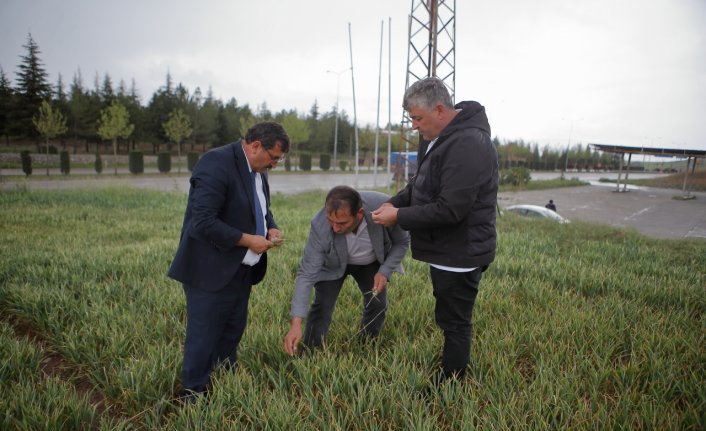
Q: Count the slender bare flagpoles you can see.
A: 3